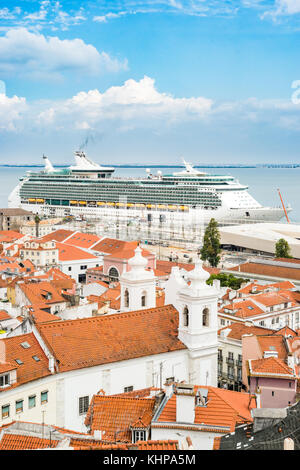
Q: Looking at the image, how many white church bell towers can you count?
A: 2